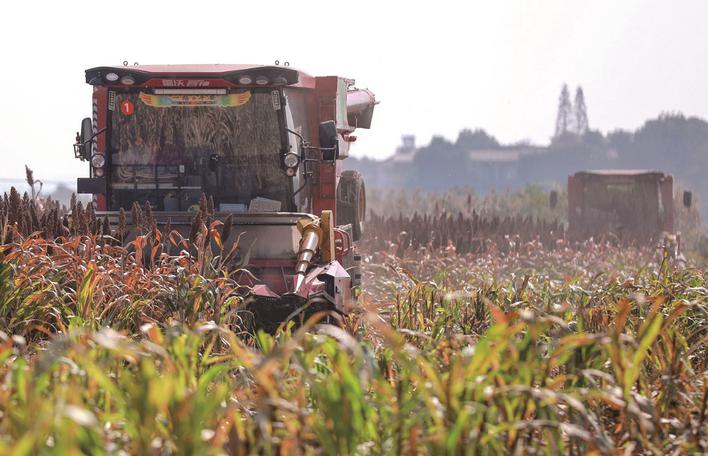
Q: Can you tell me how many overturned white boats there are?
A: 0